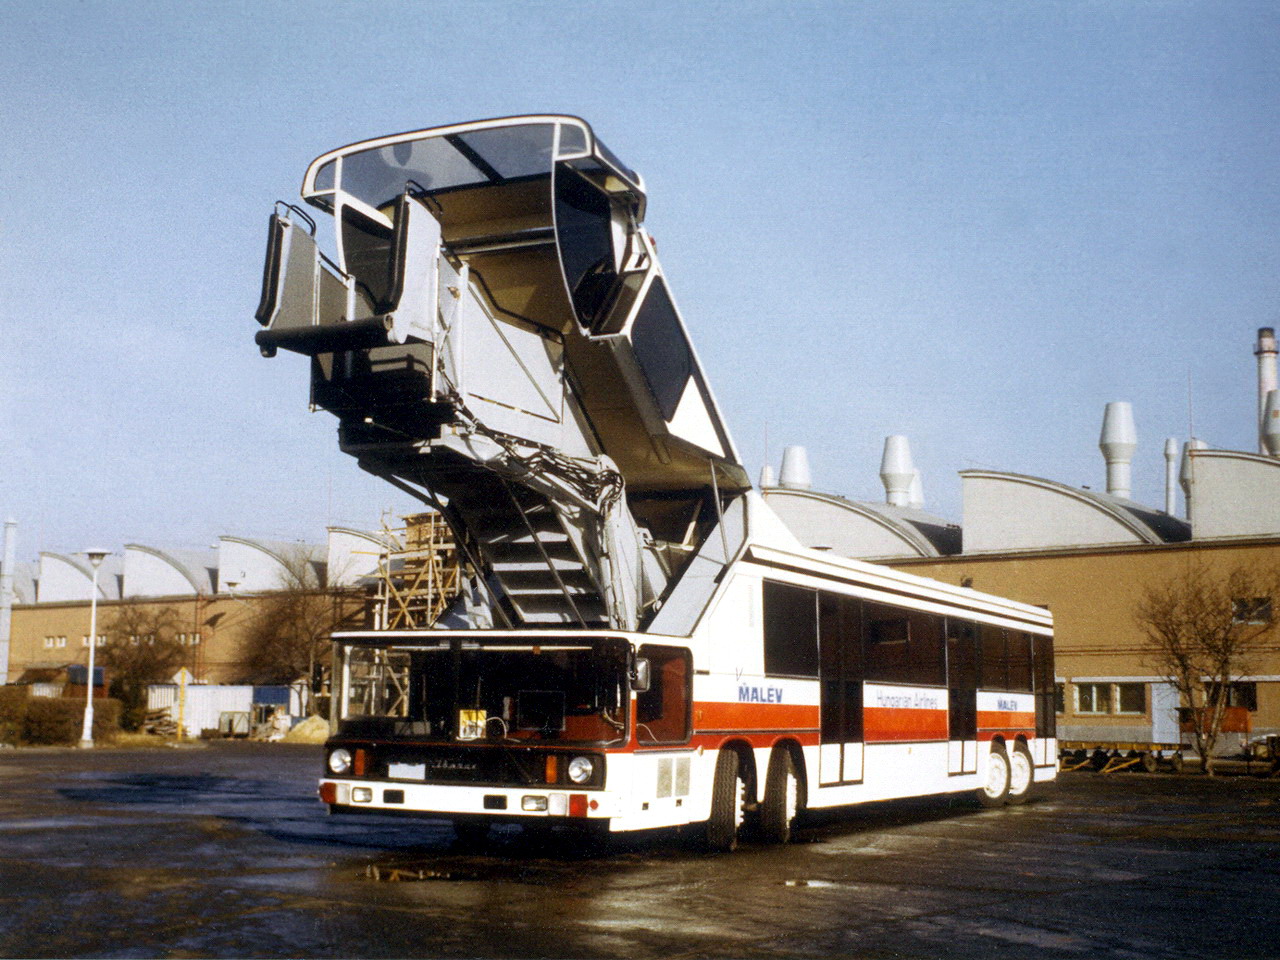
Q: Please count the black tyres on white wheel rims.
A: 4